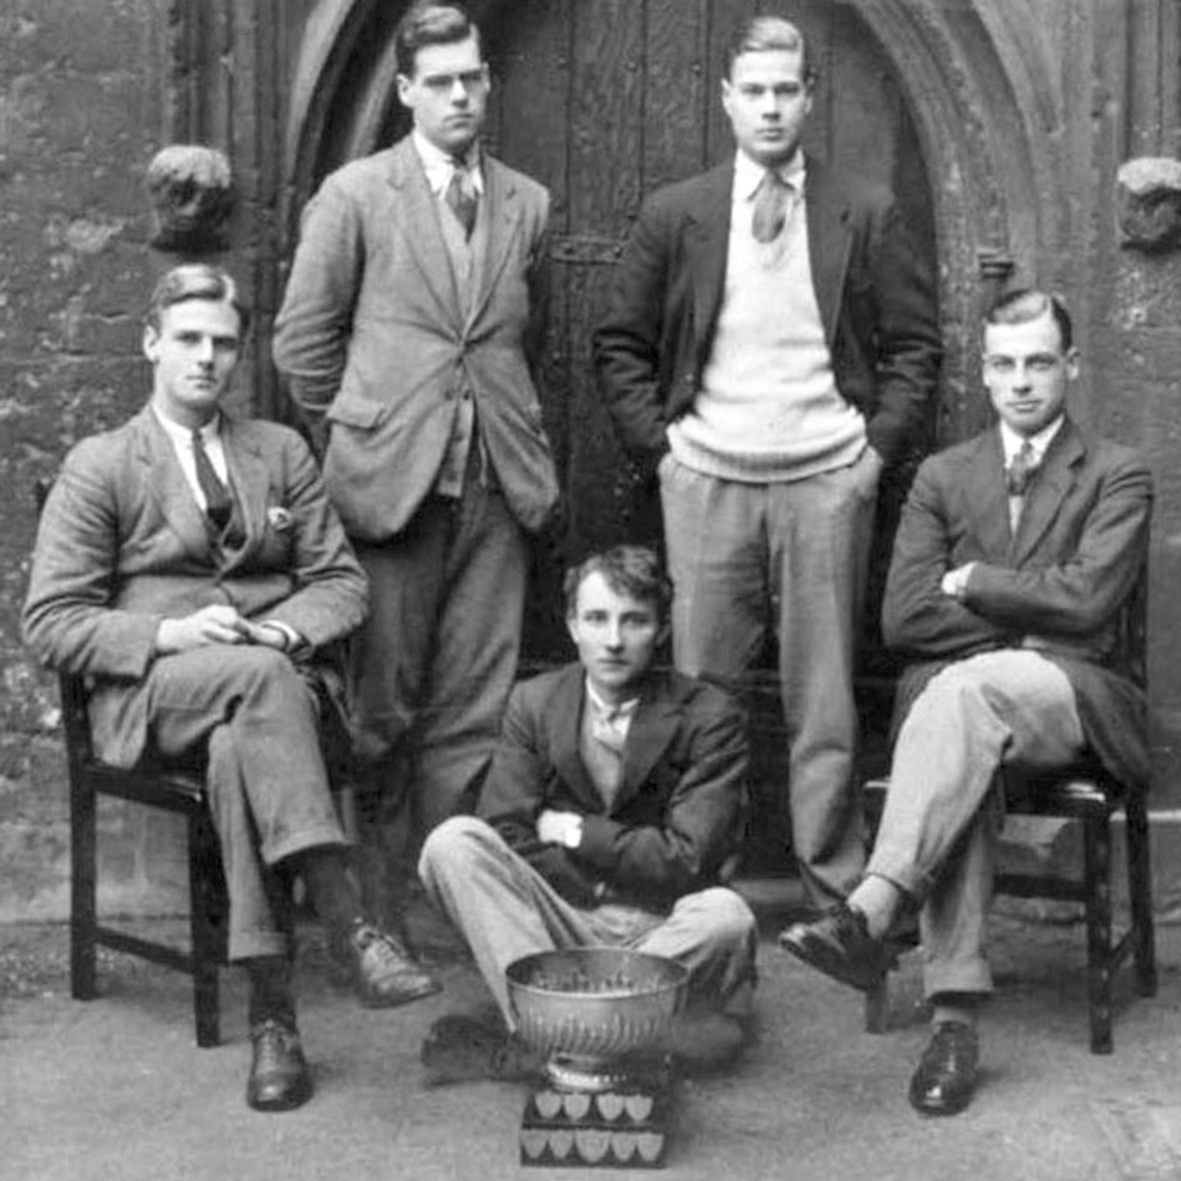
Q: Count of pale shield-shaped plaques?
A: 9